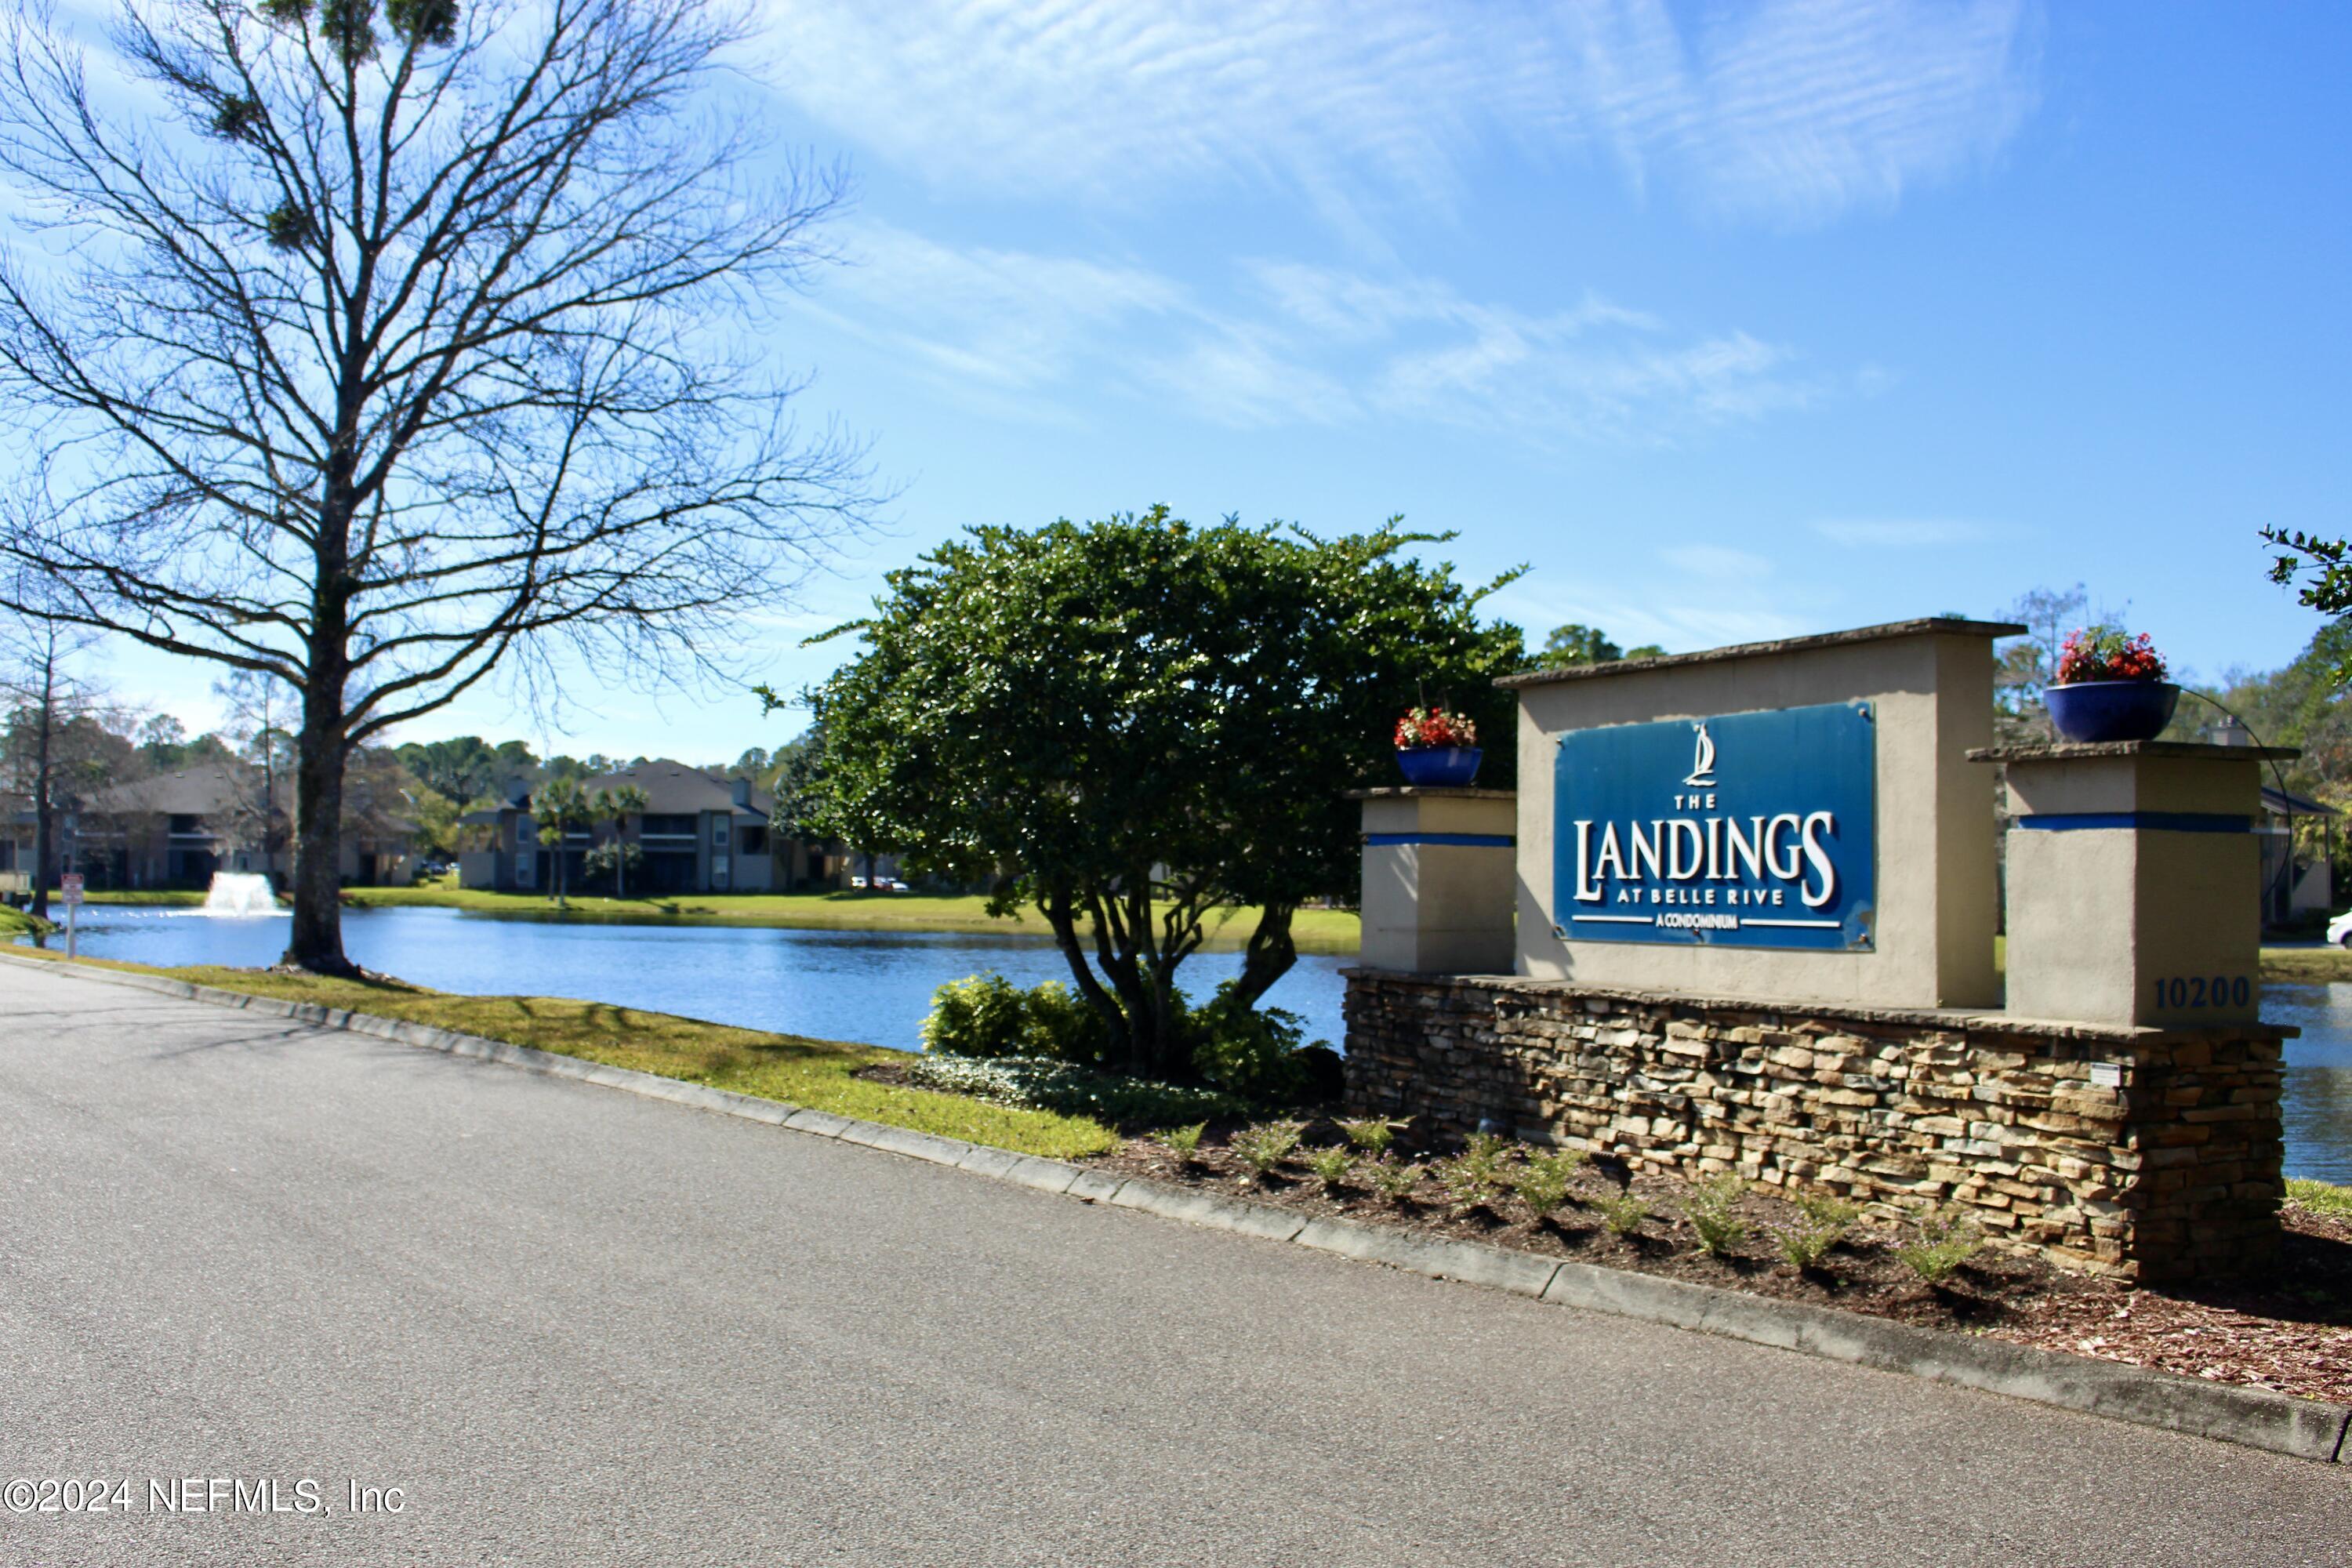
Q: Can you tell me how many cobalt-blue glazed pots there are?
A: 2